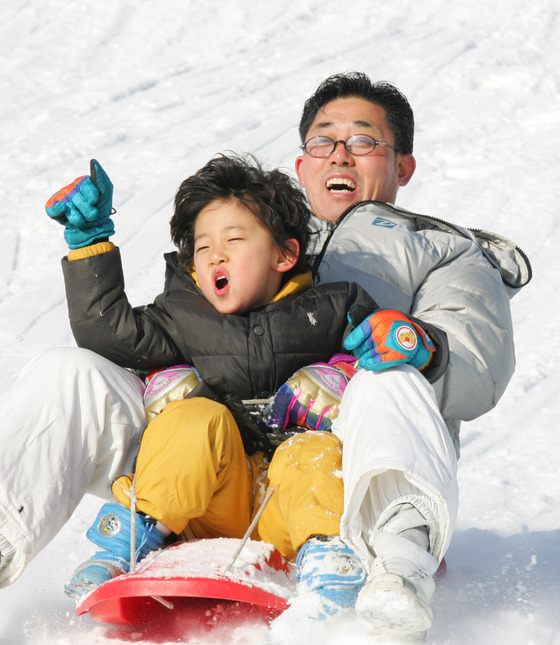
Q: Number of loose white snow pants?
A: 1